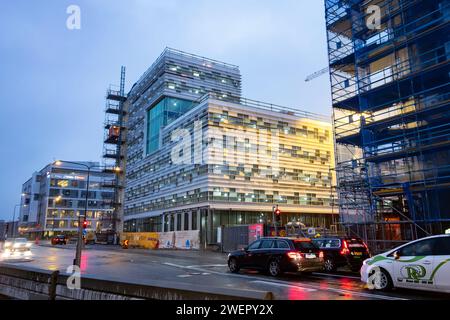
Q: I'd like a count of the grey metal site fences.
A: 1